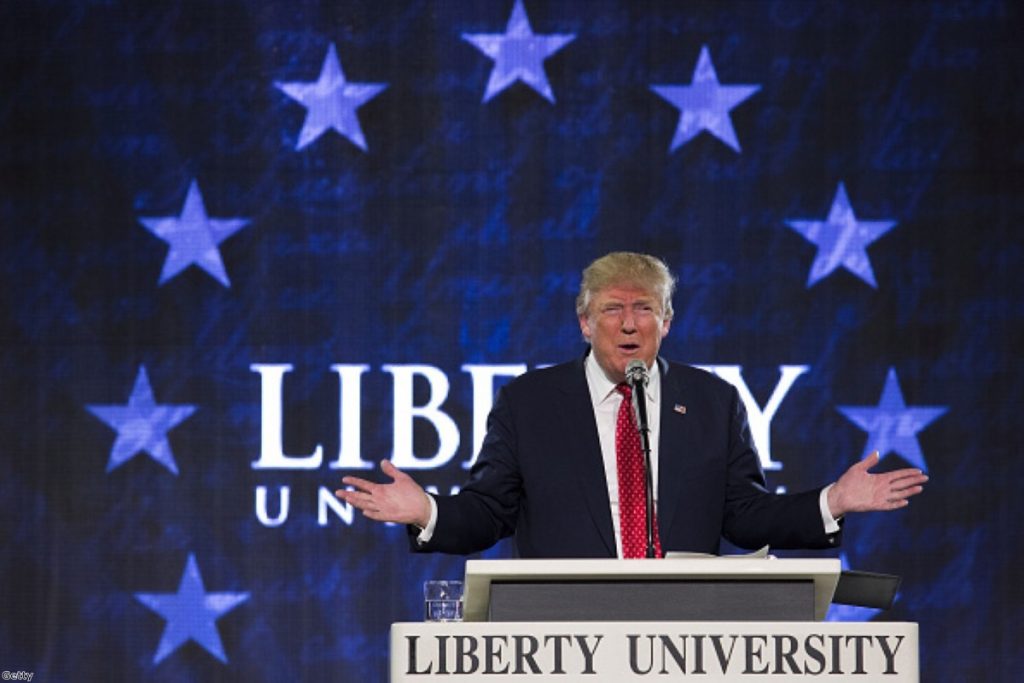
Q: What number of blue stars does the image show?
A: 9